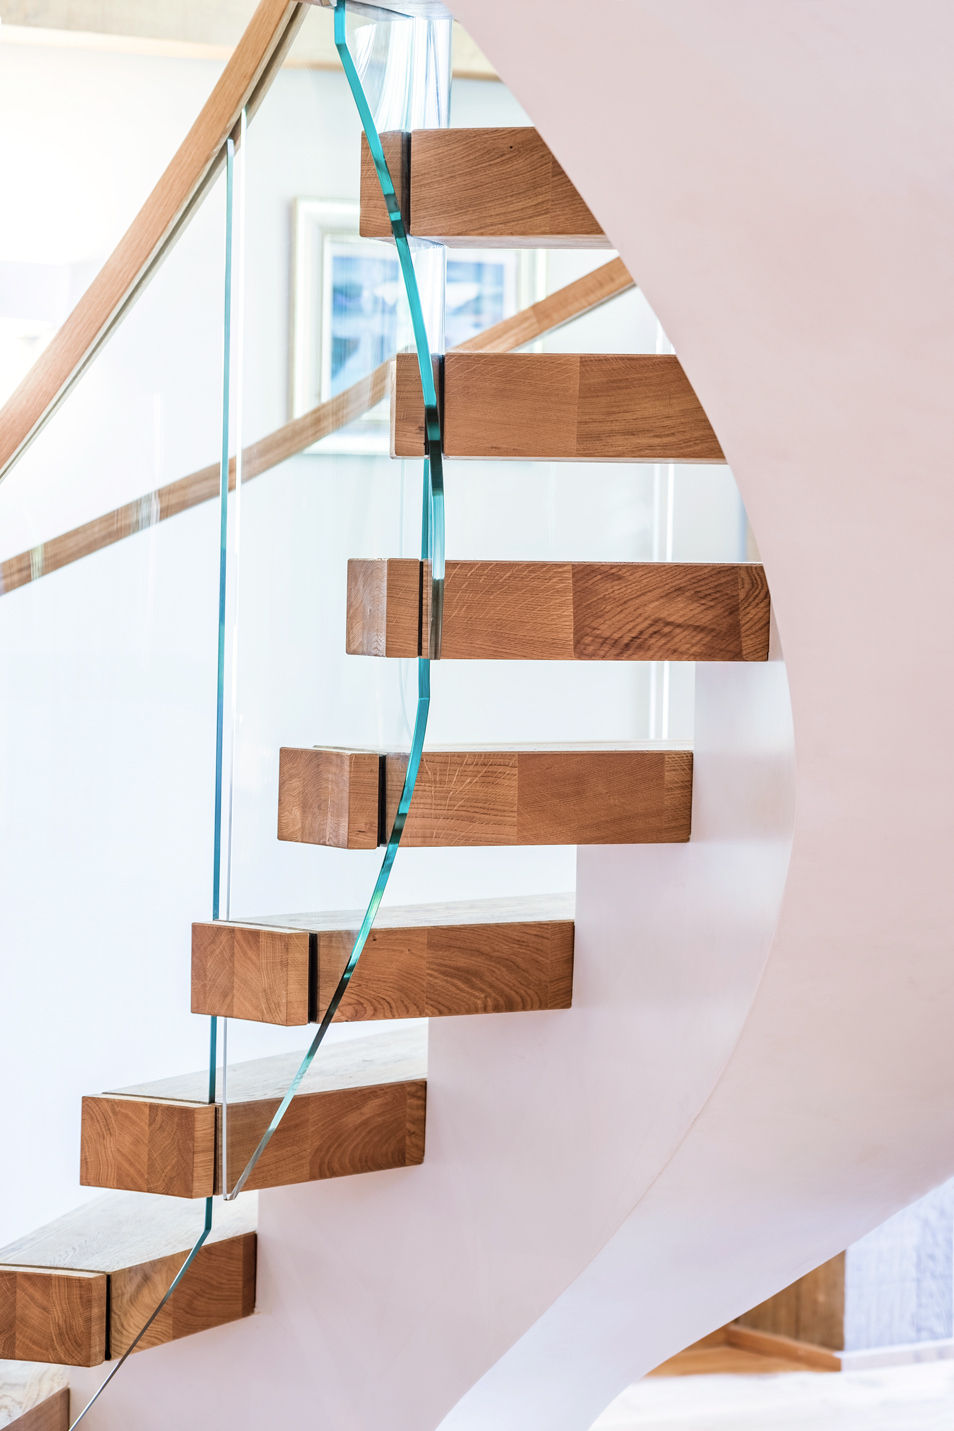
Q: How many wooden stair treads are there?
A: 8